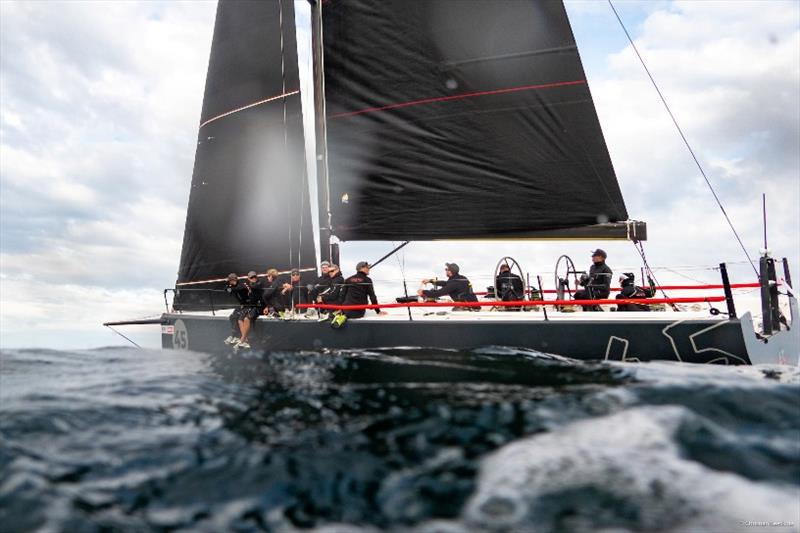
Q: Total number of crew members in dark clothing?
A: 11